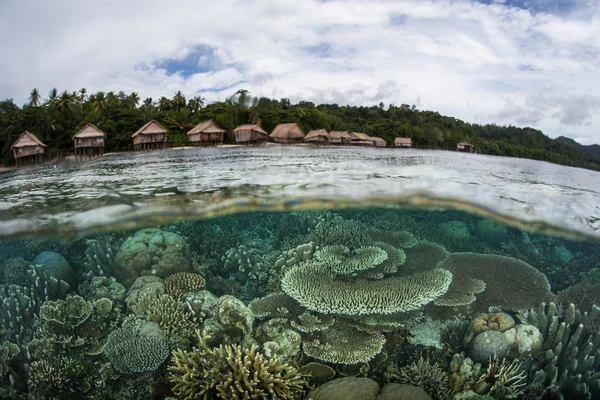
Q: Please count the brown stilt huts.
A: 12